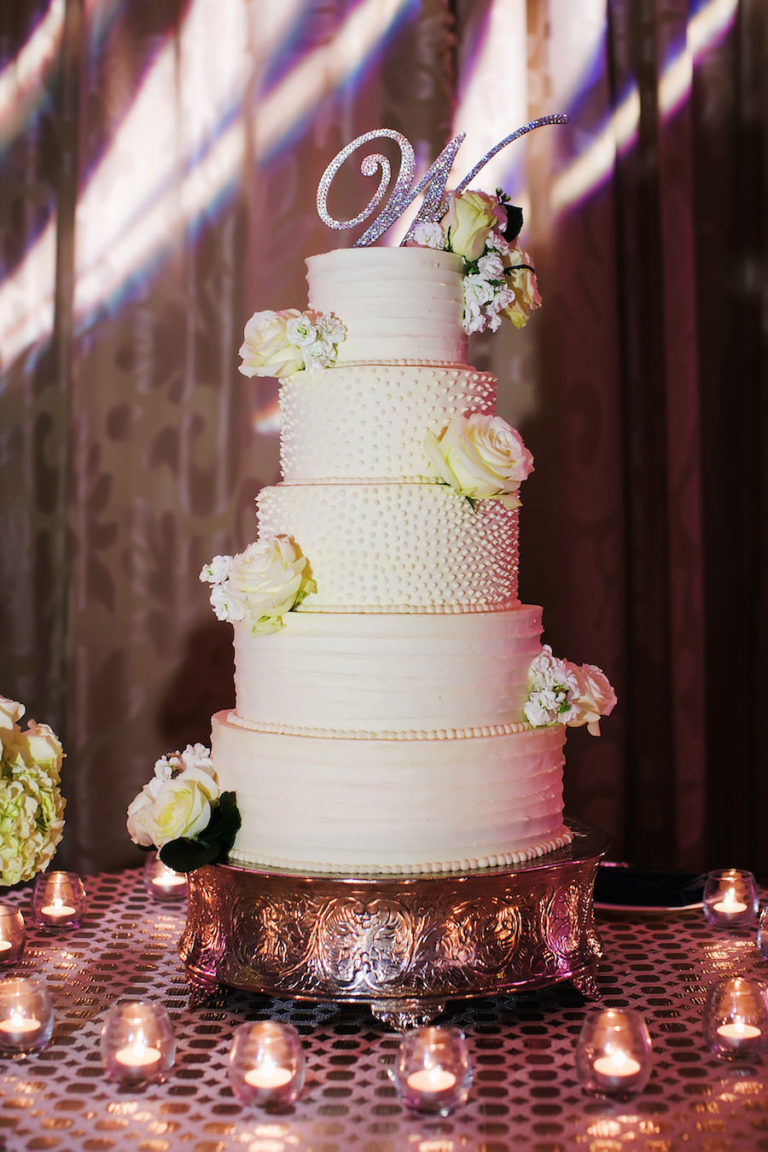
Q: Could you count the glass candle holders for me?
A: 11